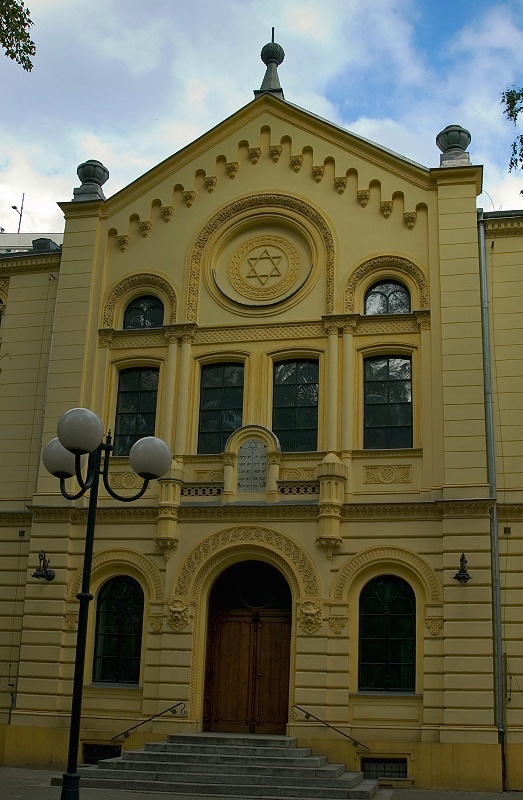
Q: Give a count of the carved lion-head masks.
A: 2